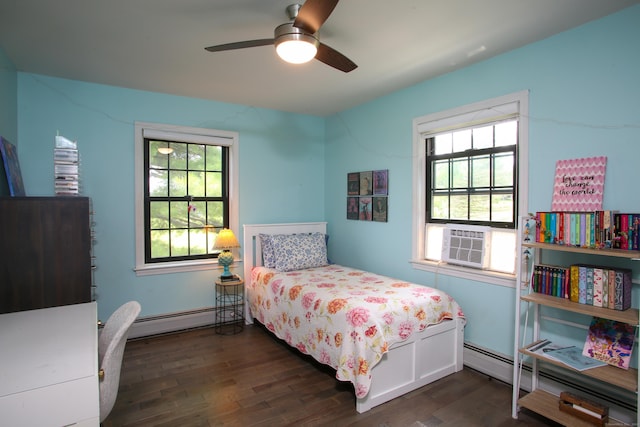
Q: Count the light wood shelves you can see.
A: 4